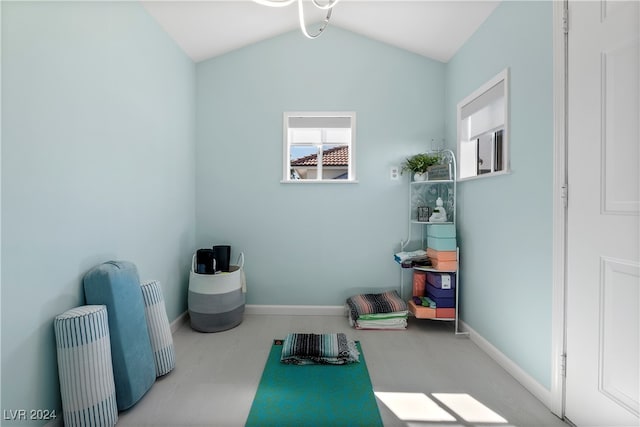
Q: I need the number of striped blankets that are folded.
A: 2